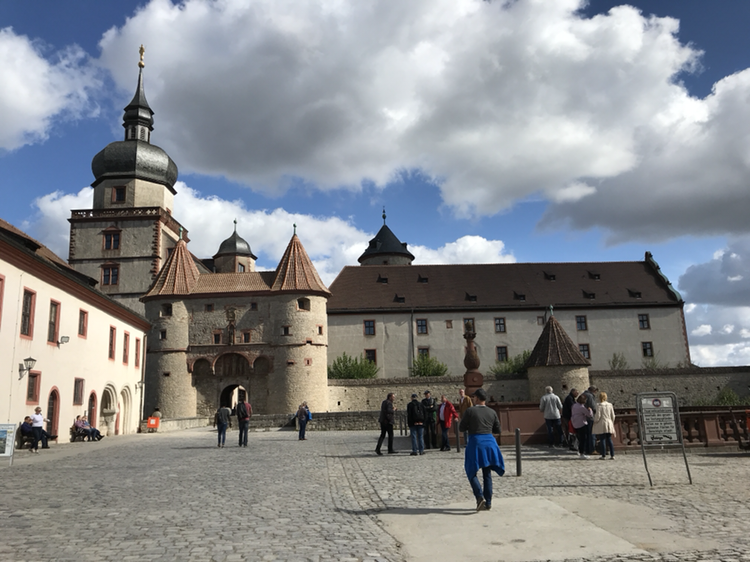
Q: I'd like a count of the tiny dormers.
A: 9